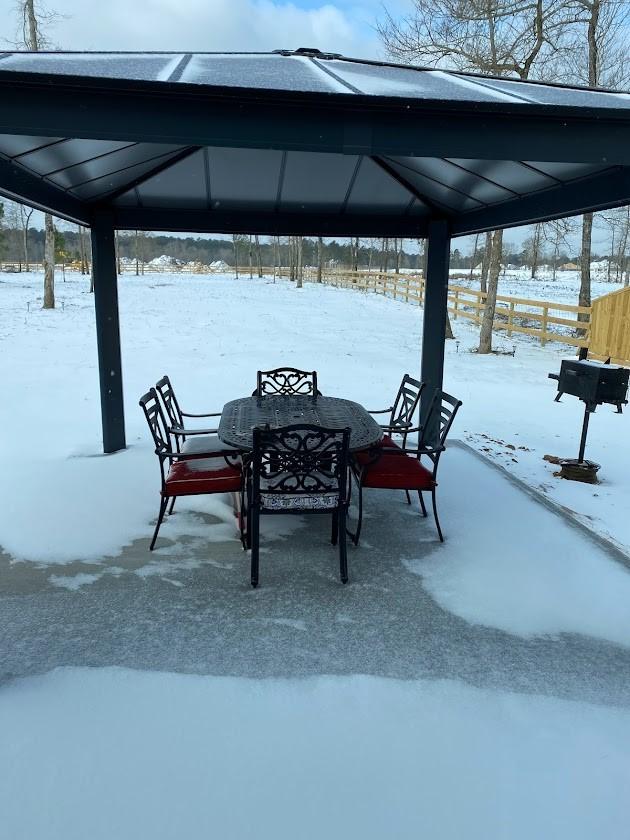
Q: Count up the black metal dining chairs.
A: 6